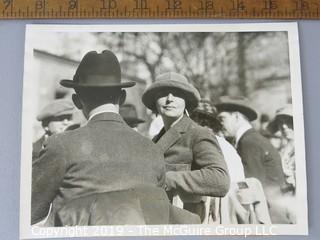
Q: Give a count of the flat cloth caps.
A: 1